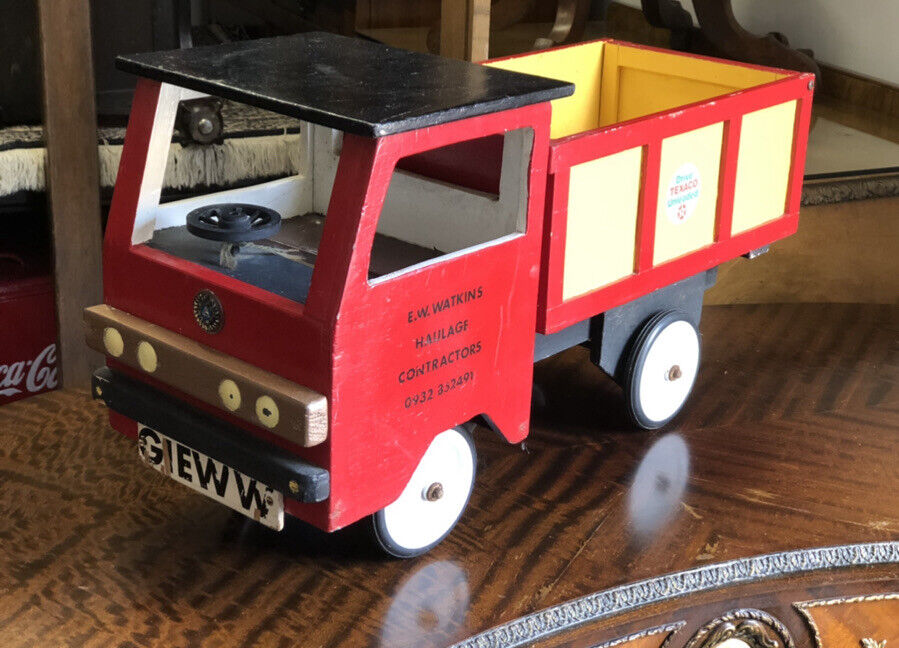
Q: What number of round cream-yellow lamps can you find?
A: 4